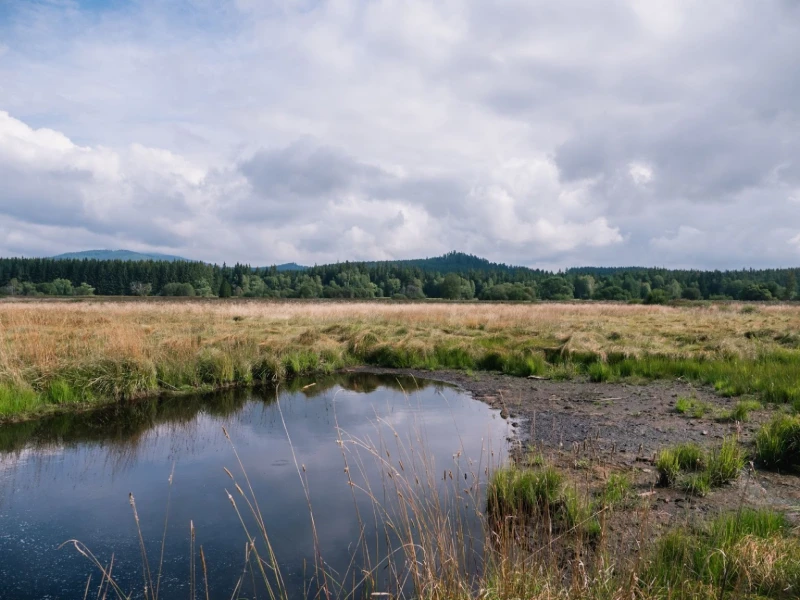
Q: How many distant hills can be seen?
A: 3